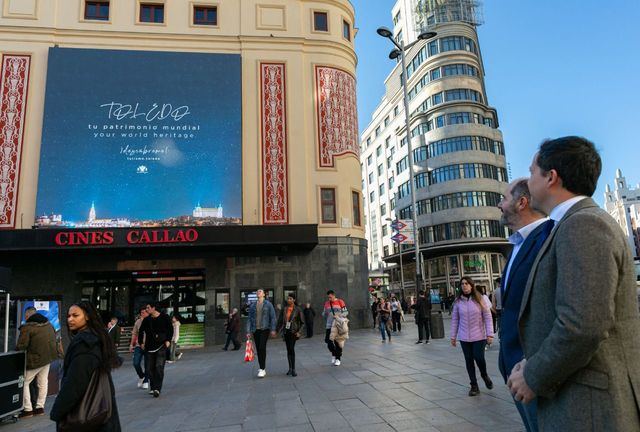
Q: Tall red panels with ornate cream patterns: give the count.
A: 3